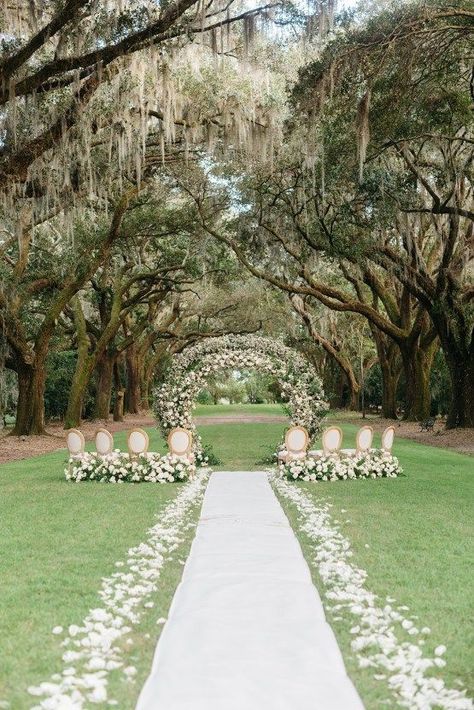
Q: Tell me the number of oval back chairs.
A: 8